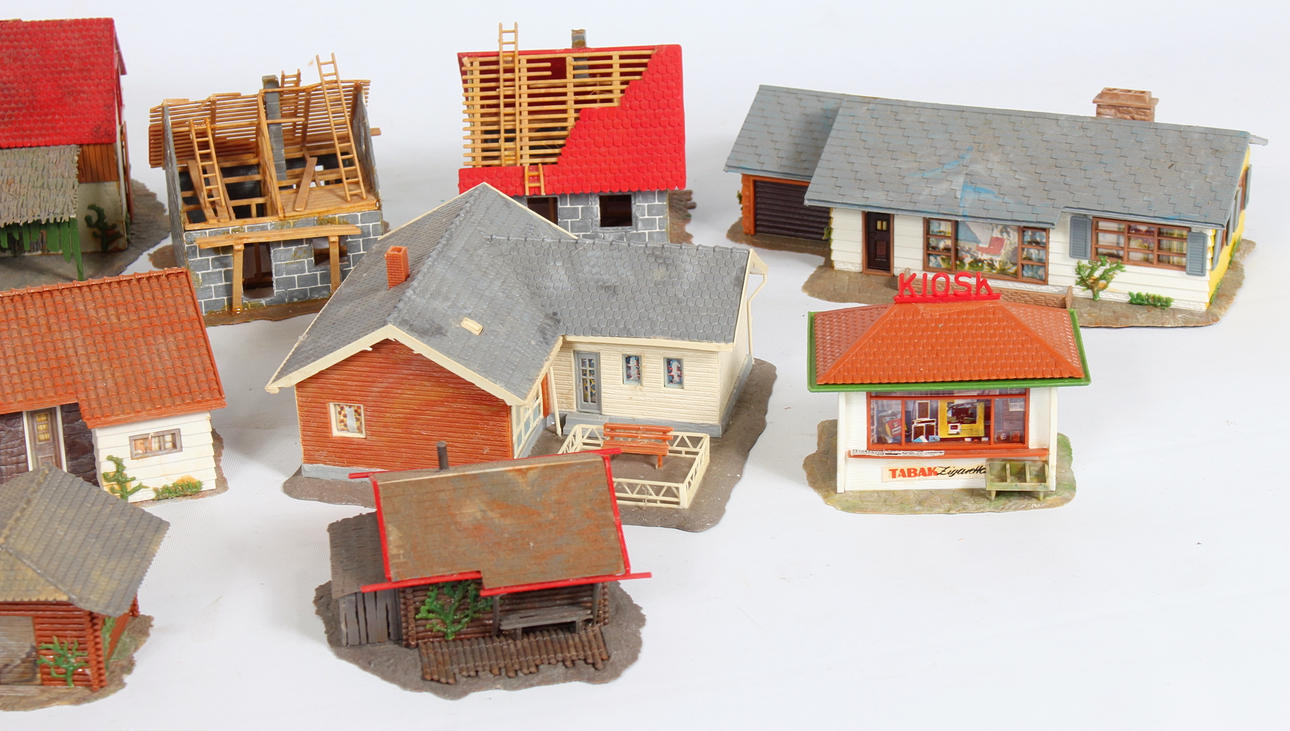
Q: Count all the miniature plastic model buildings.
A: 9